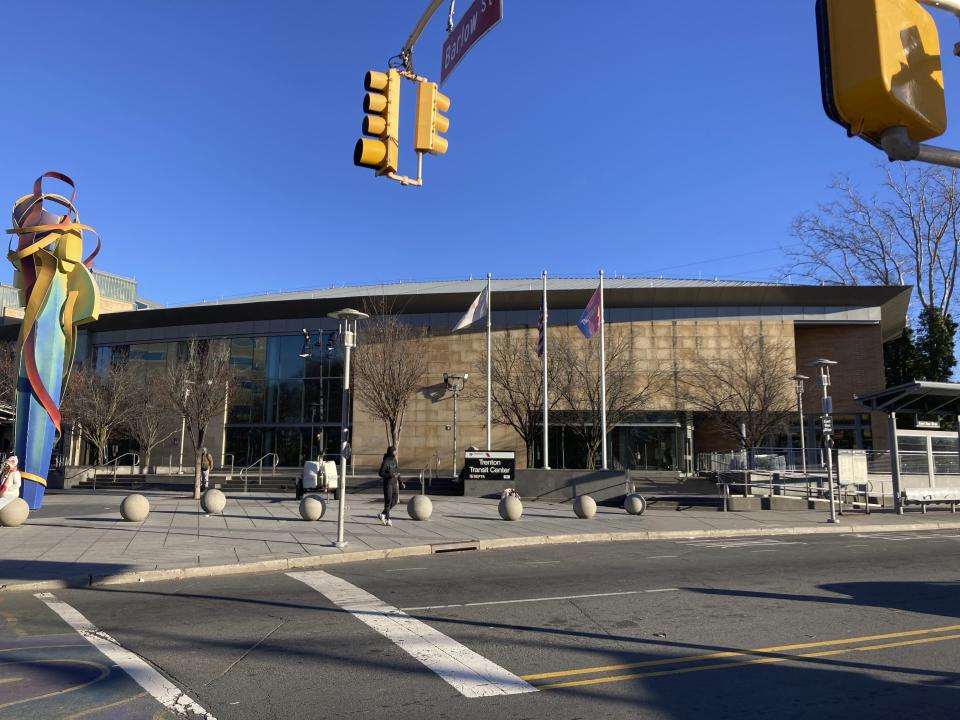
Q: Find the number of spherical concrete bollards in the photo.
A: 8